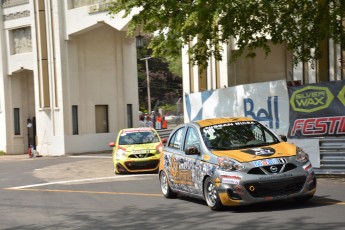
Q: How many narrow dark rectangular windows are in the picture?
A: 3